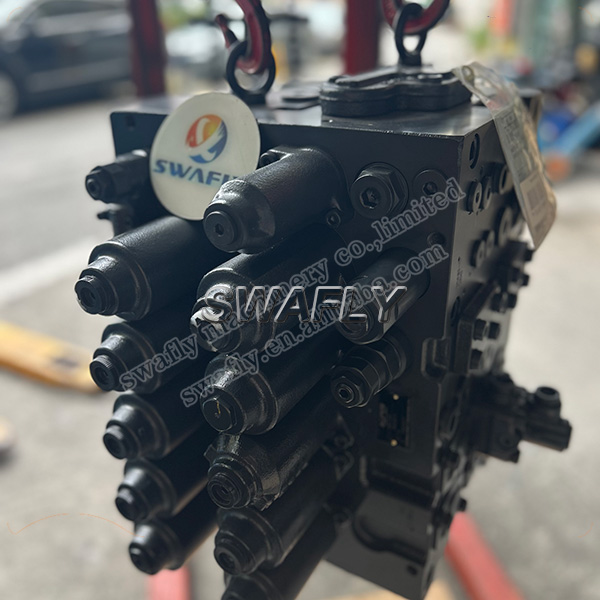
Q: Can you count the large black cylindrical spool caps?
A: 11